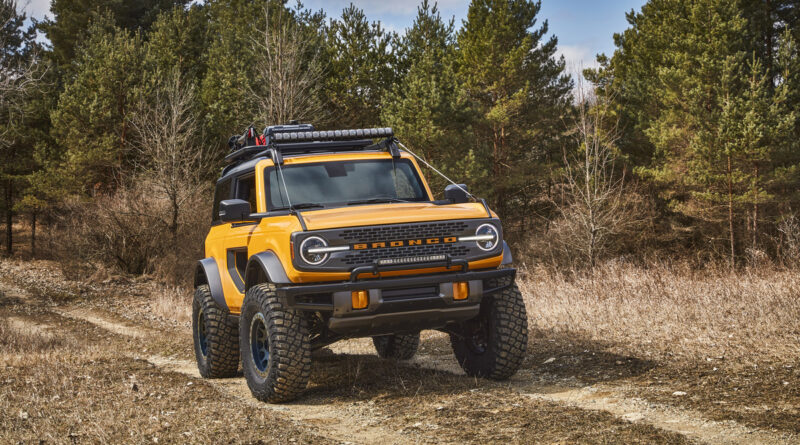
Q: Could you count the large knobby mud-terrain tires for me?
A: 4